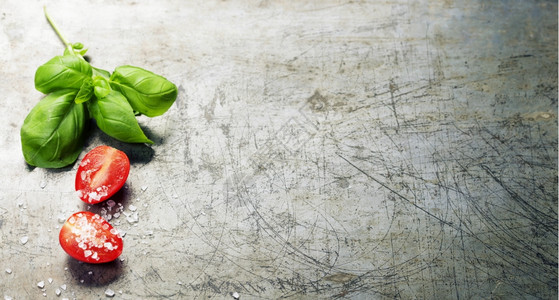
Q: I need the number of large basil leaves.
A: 4